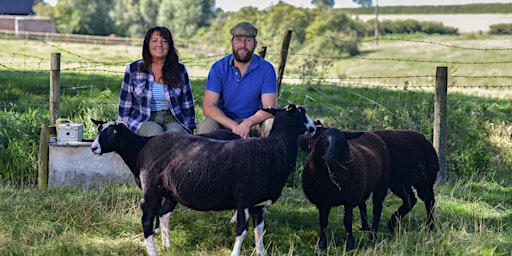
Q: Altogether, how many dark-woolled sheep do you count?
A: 4